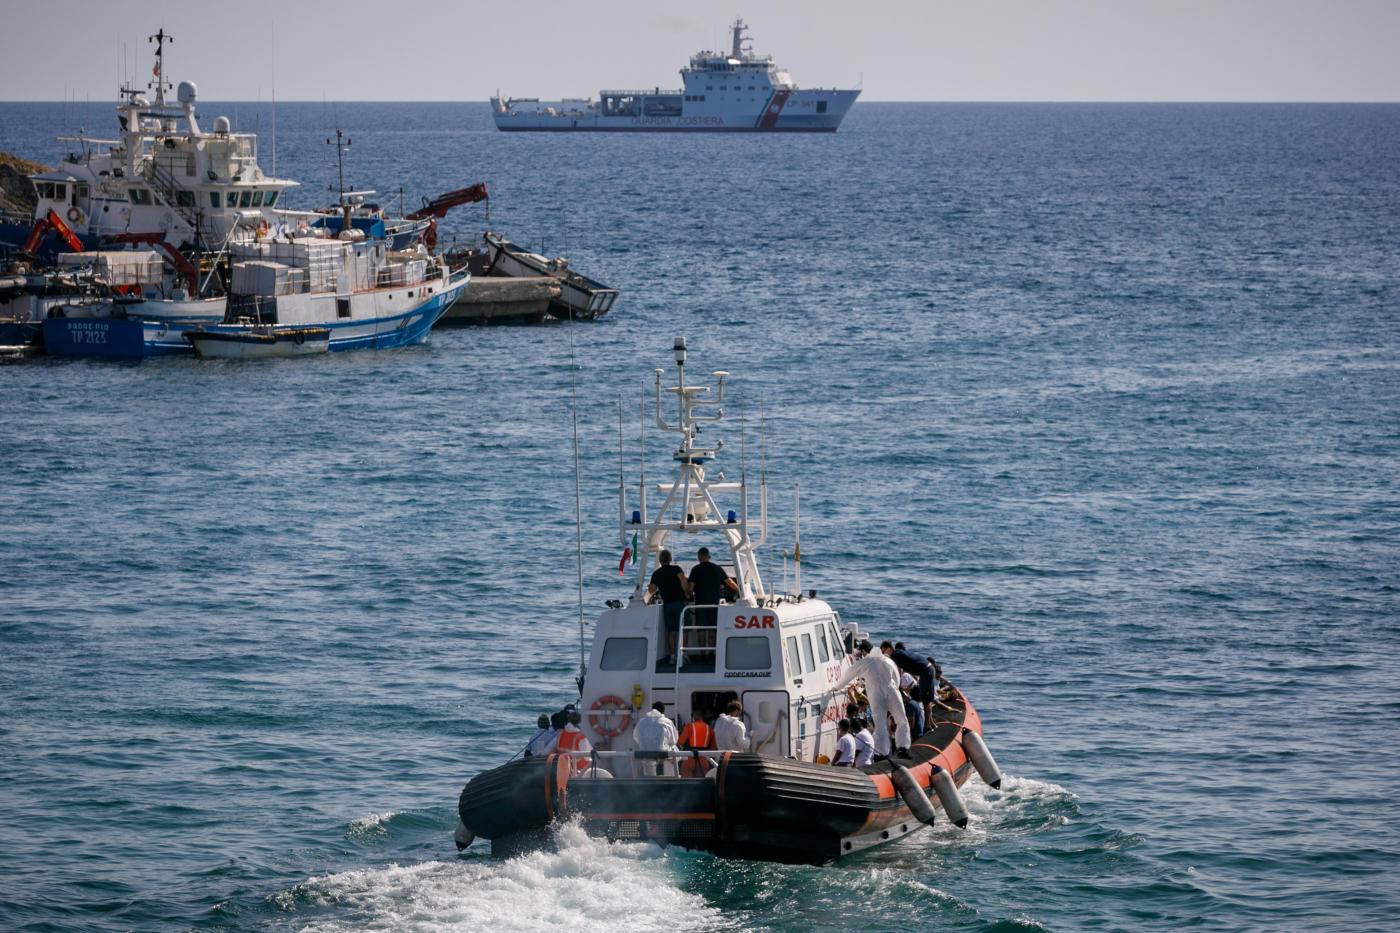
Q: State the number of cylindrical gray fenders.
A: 4